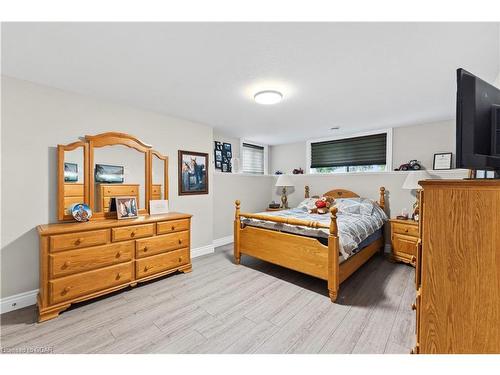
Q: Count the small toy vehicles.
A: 3